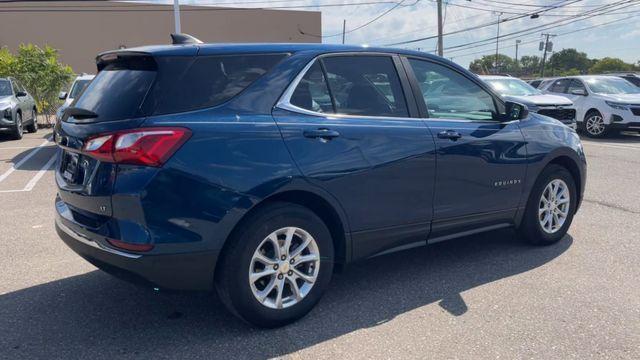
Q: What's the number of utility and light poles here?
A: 6